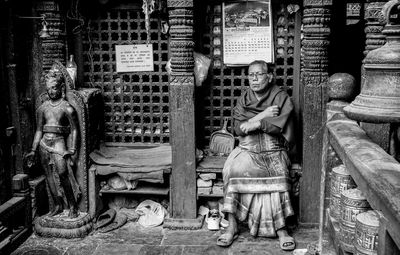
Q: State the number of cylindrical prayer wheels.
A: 3